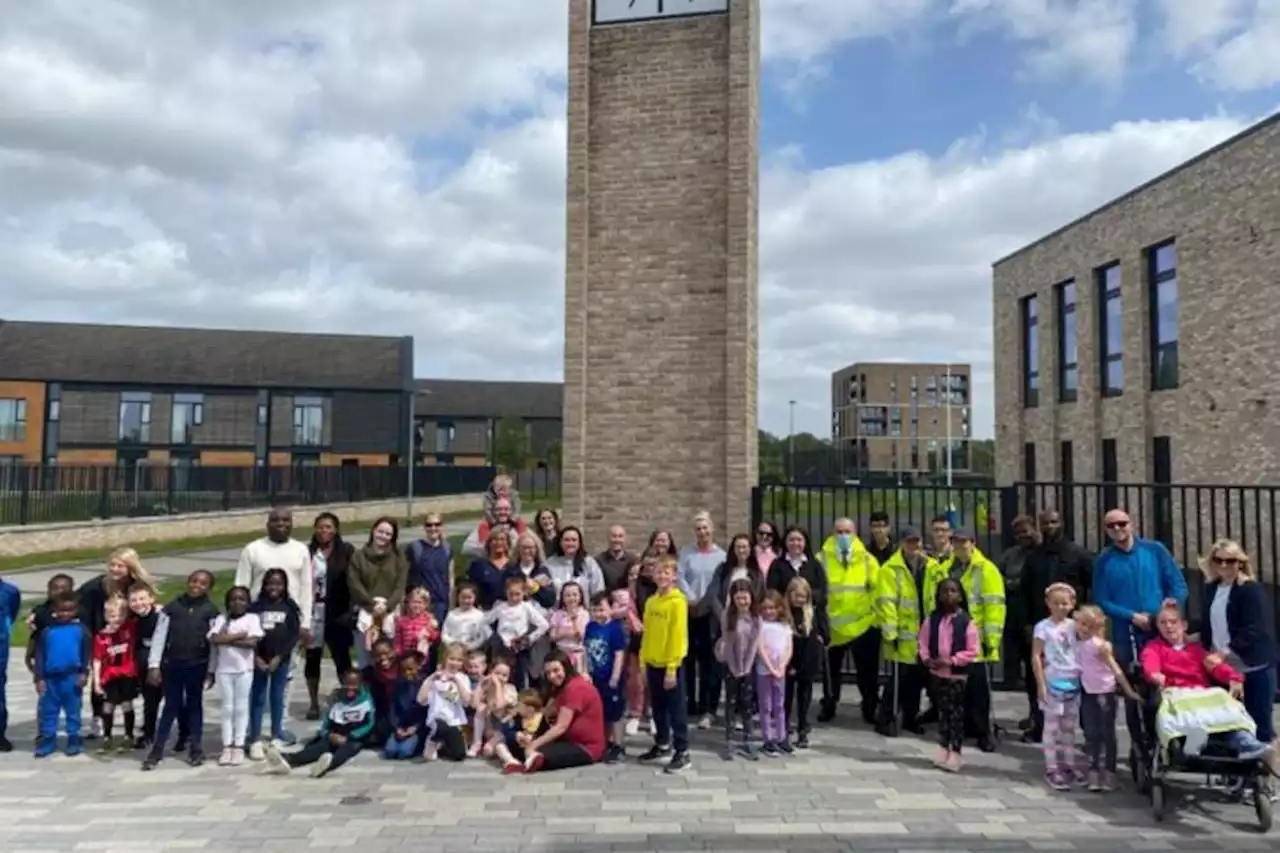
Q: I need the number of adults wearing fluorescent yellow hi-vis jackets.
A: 3